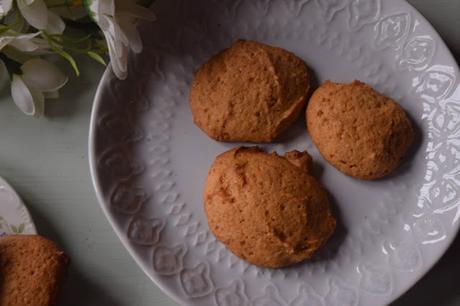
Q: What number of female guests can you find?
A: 0